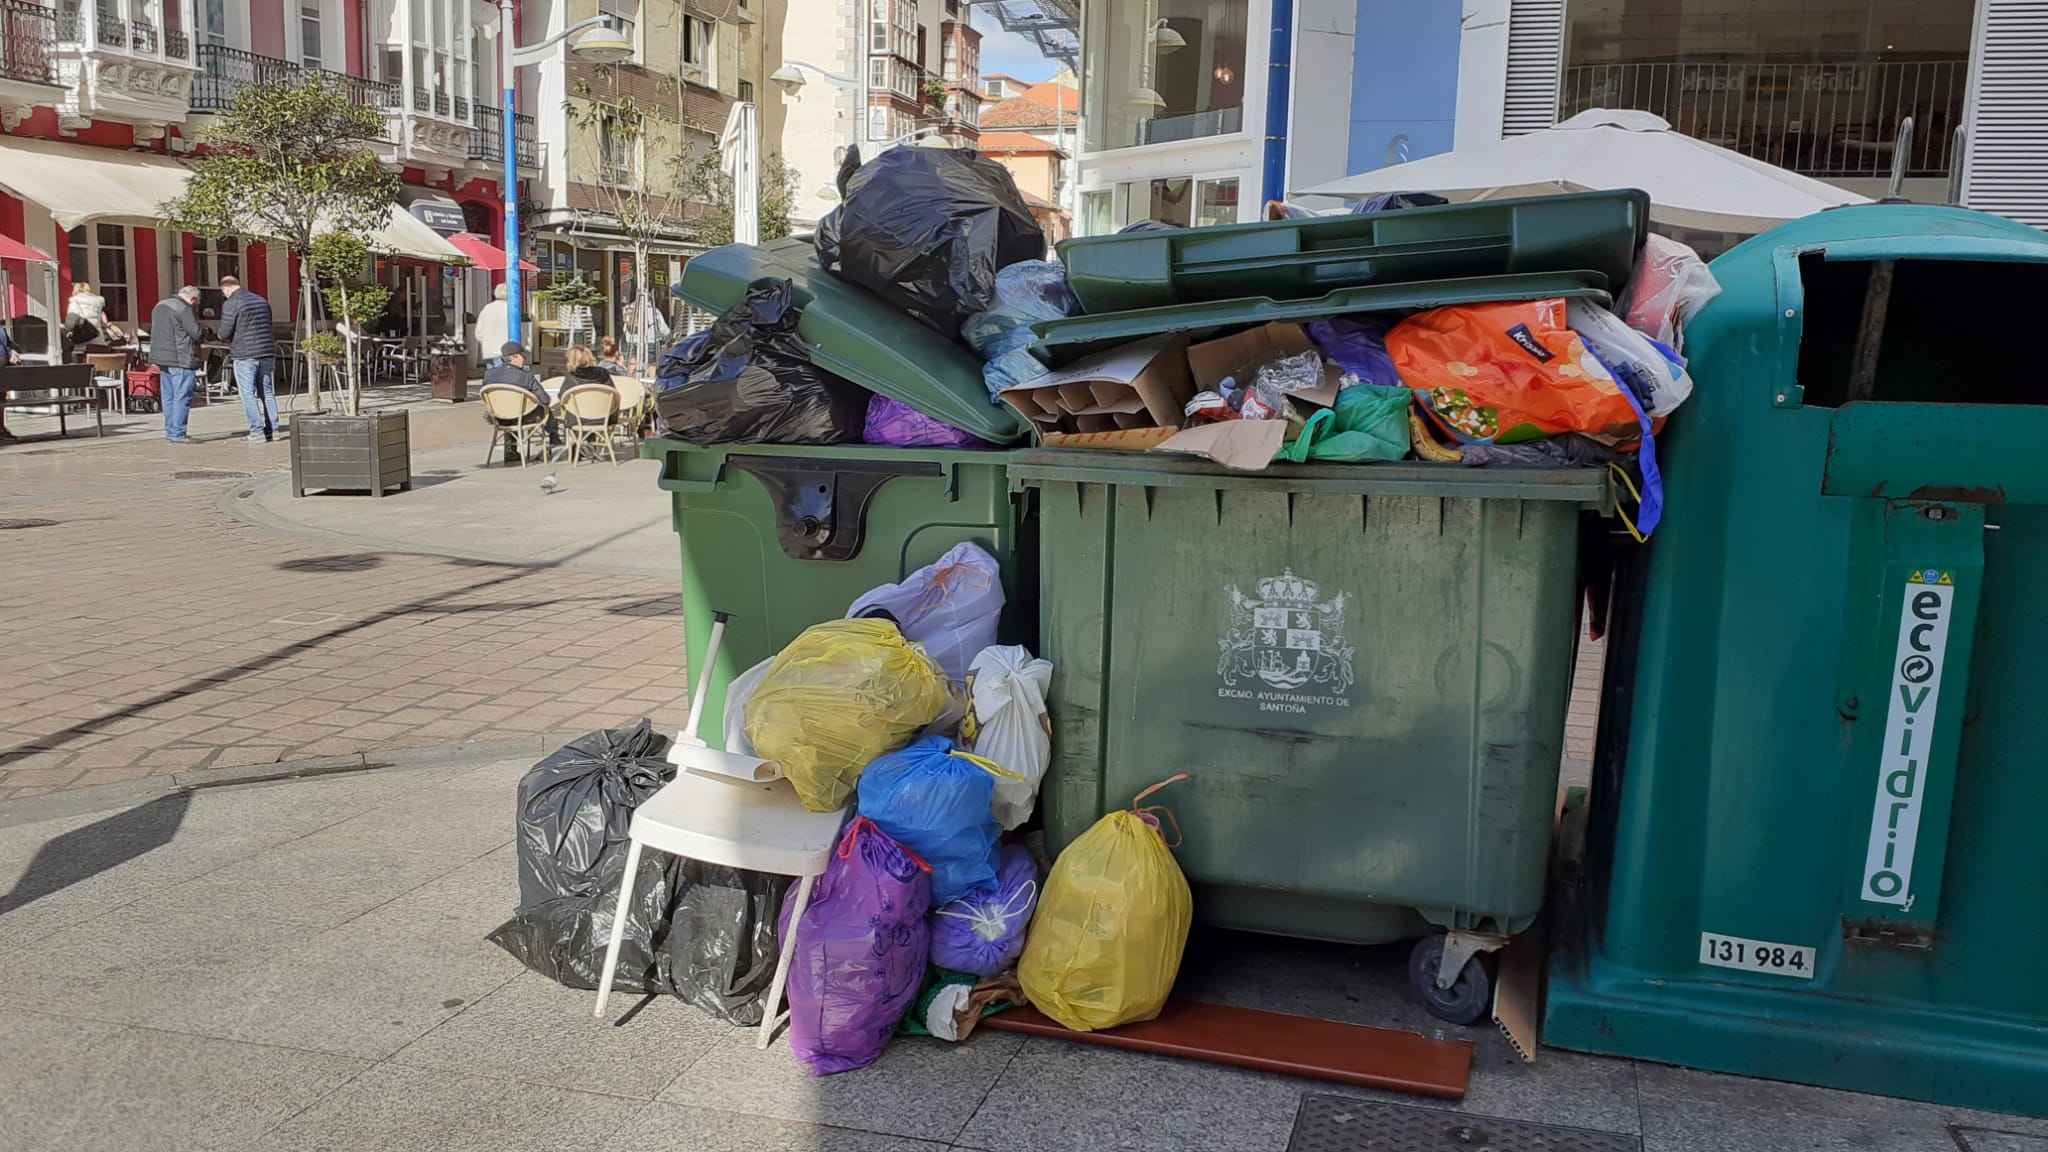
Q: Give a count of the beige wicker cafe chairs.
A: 4